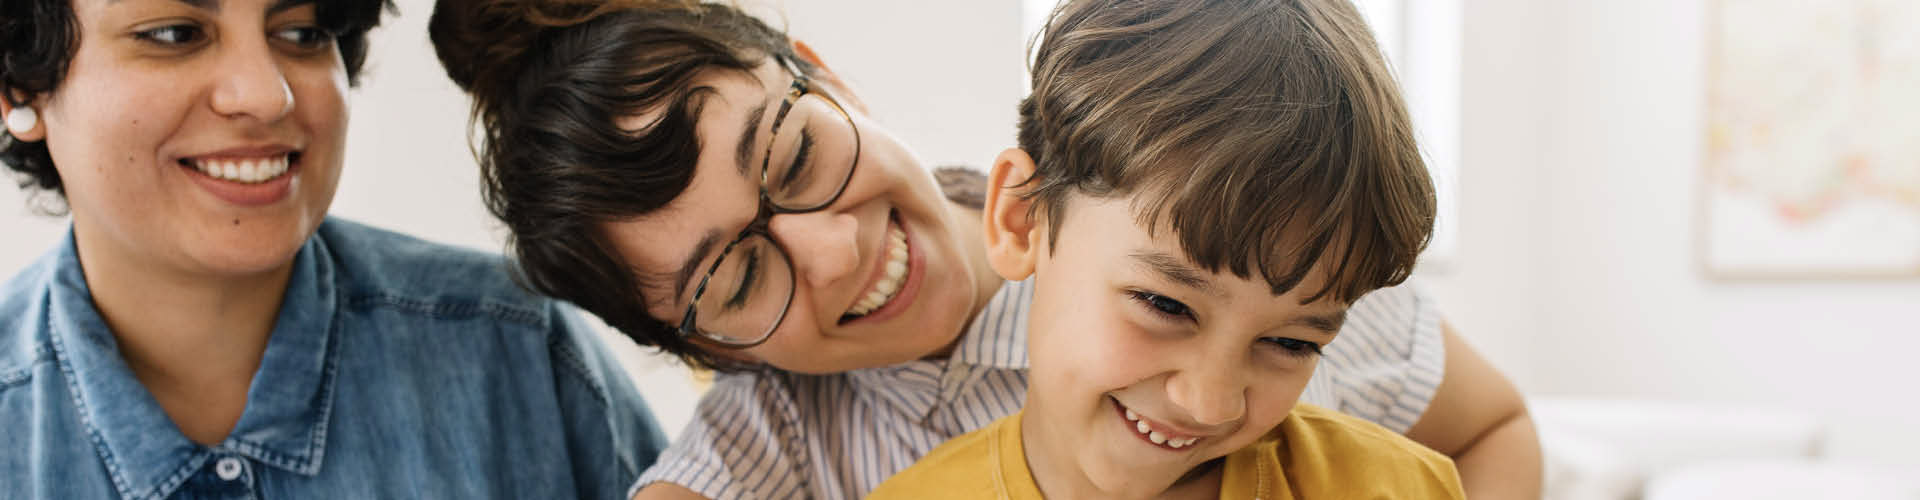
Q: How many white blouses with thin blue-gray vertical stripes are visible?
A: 1